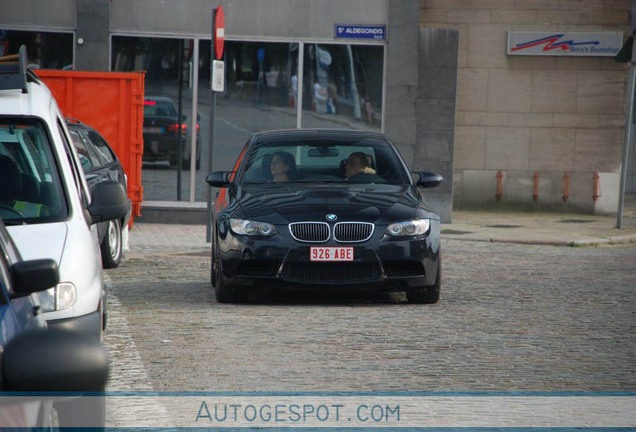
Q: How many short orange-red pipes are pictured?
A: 4